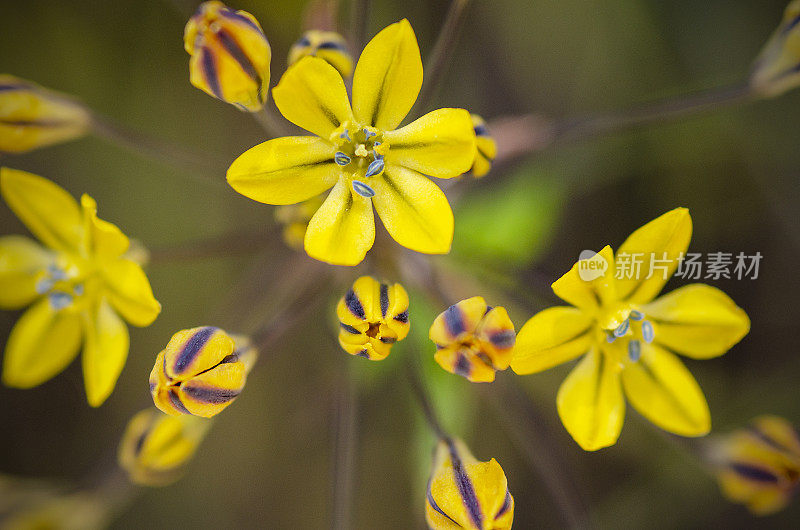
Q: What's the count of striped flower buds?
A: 11